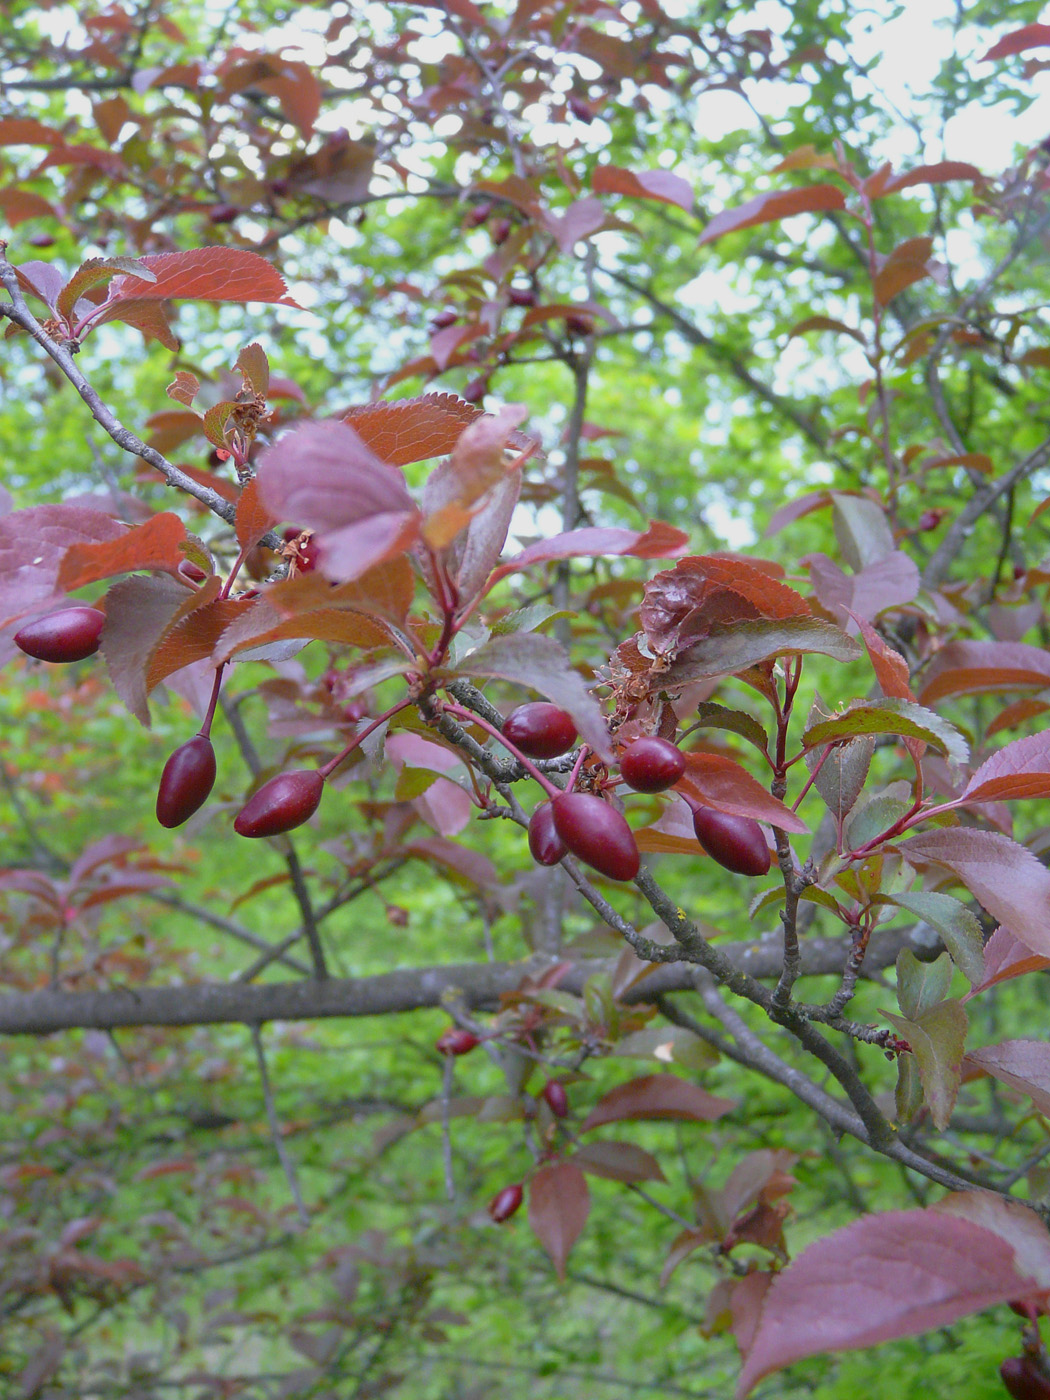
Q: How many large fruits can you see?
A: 8